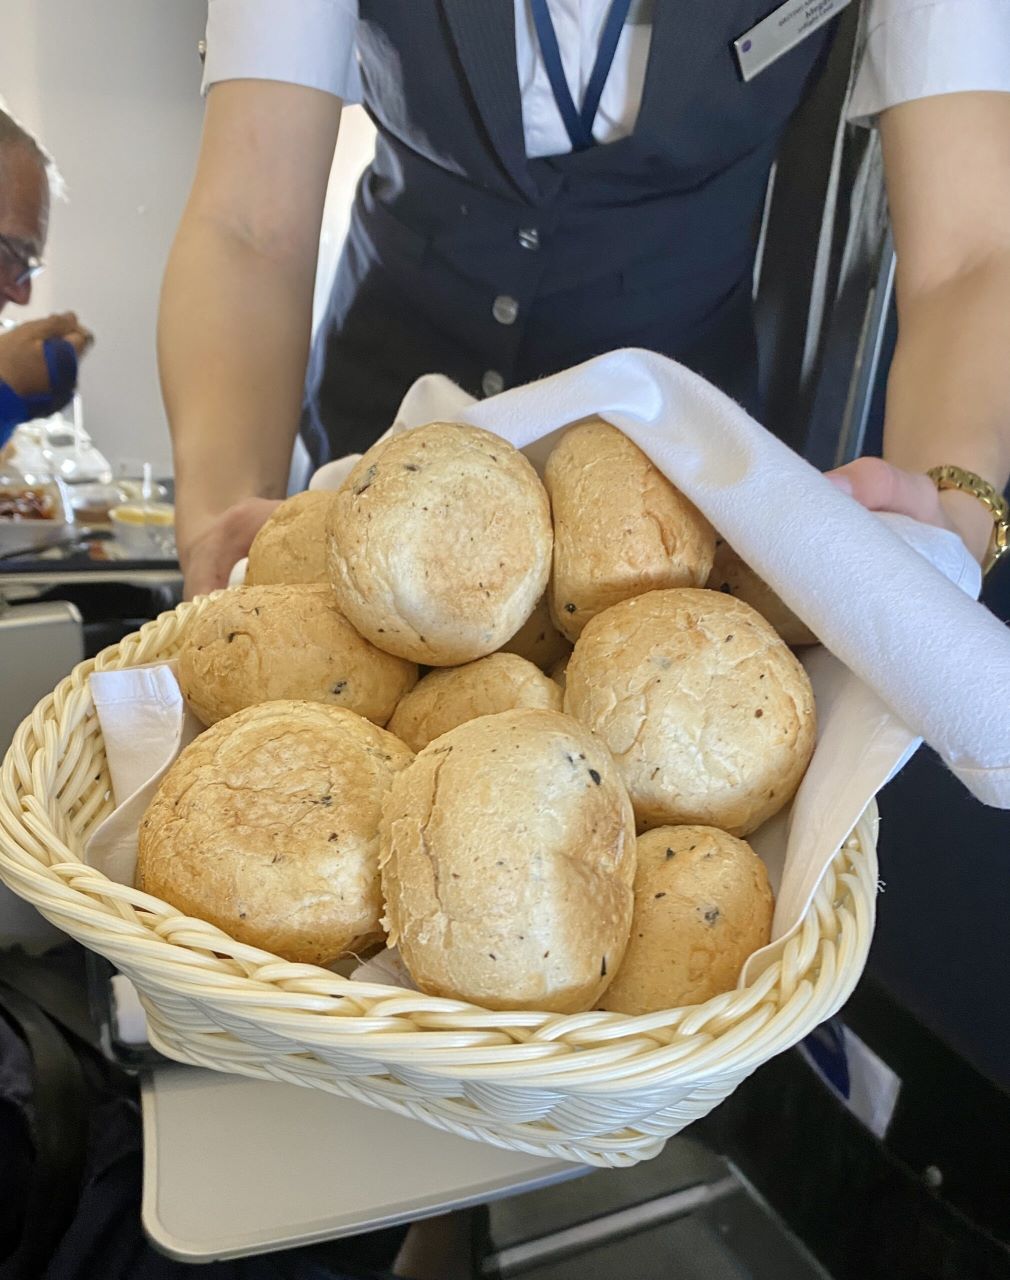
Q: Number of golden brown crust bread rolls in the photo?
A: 11